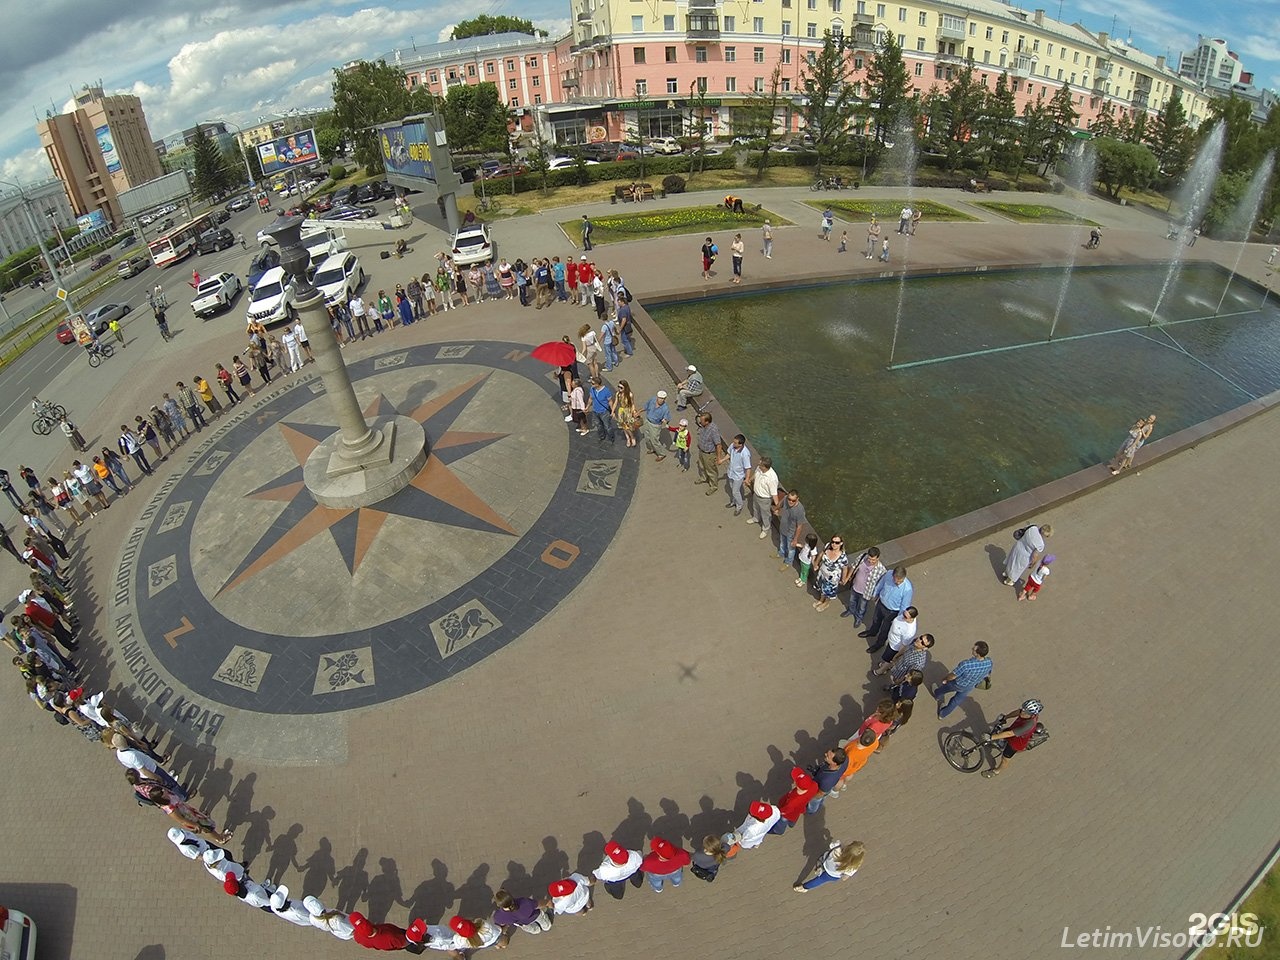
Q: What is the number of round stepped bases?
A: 1